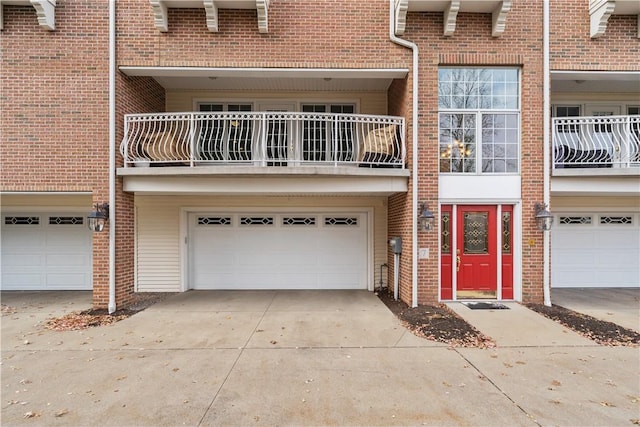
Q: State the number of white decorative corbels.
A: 8